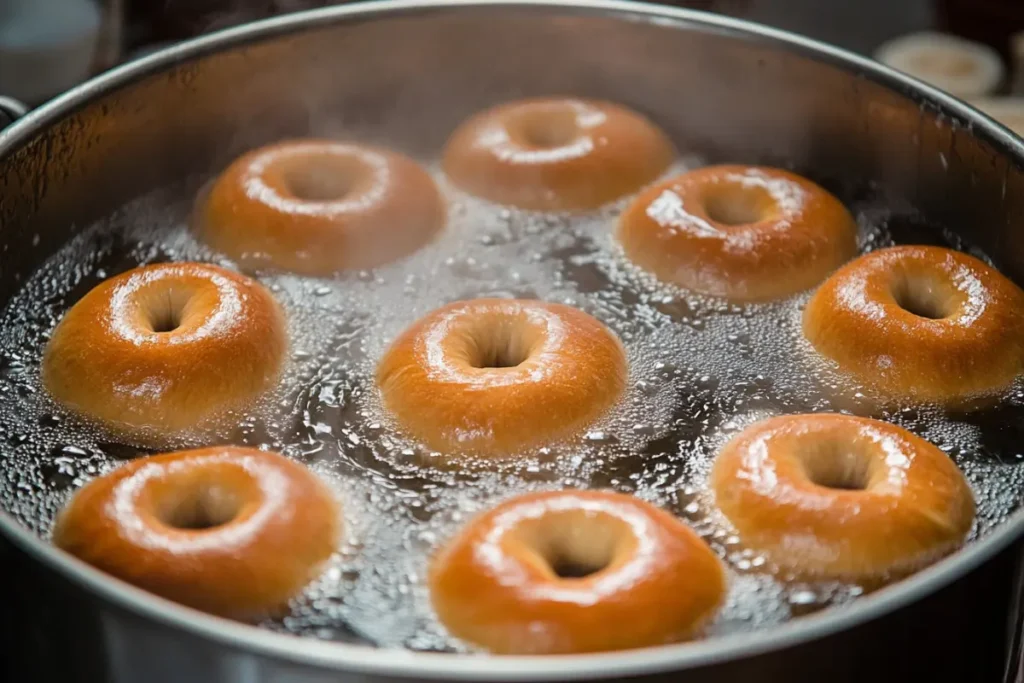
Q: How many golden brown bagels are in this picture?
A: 9